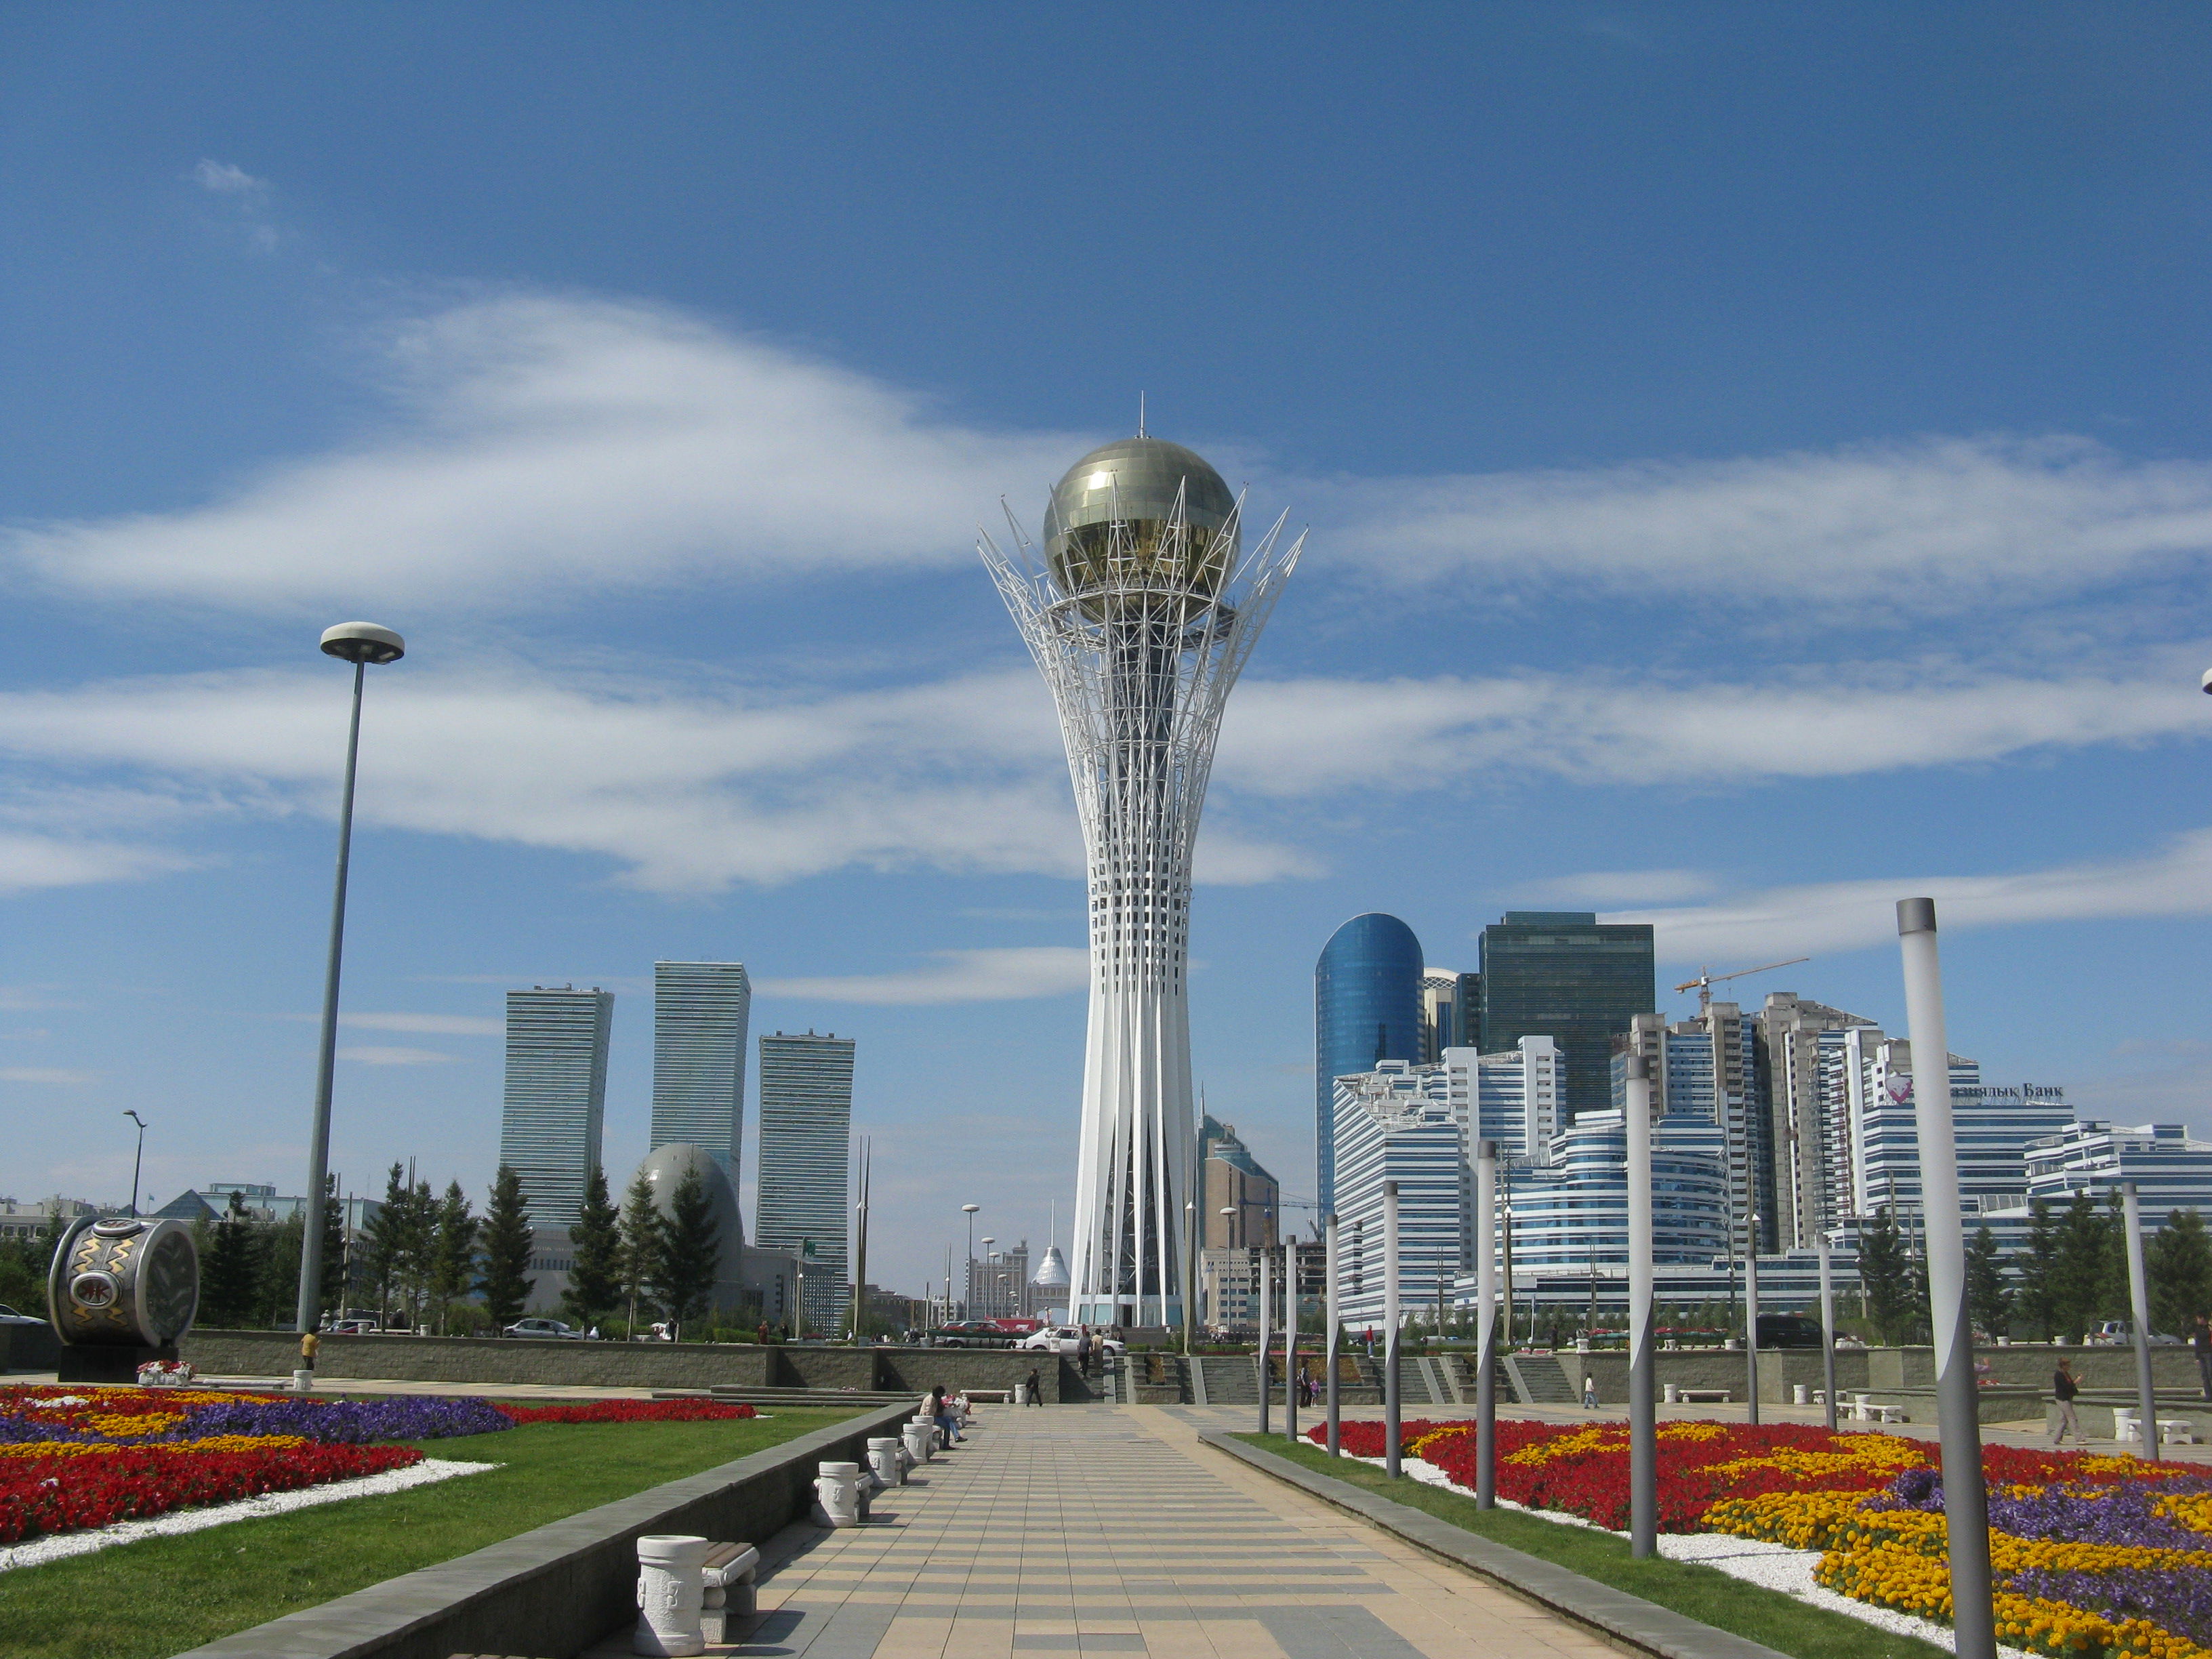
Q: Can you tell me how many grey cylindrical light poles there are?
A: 10